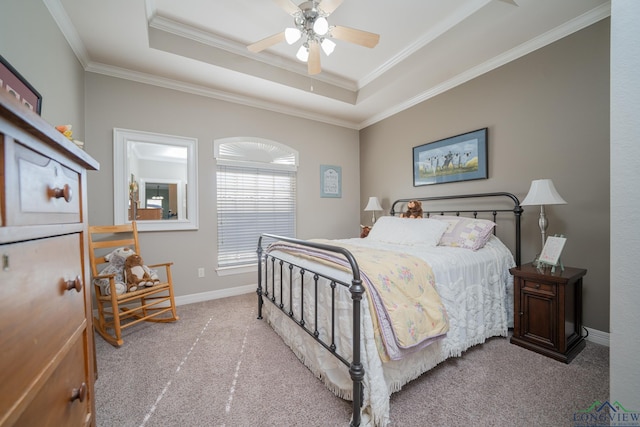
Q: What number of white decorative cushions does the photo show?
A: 1